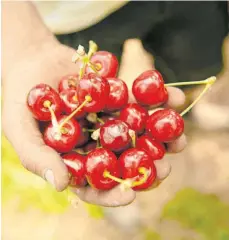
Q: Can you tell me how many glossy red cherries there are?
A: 15